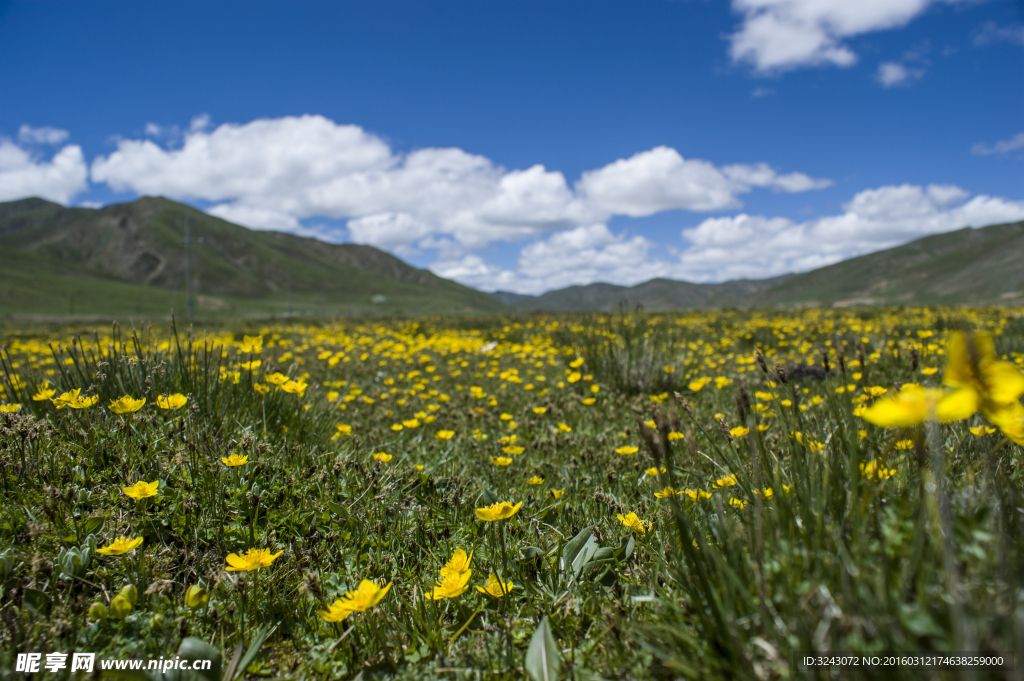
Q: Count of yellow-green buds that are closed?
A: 4